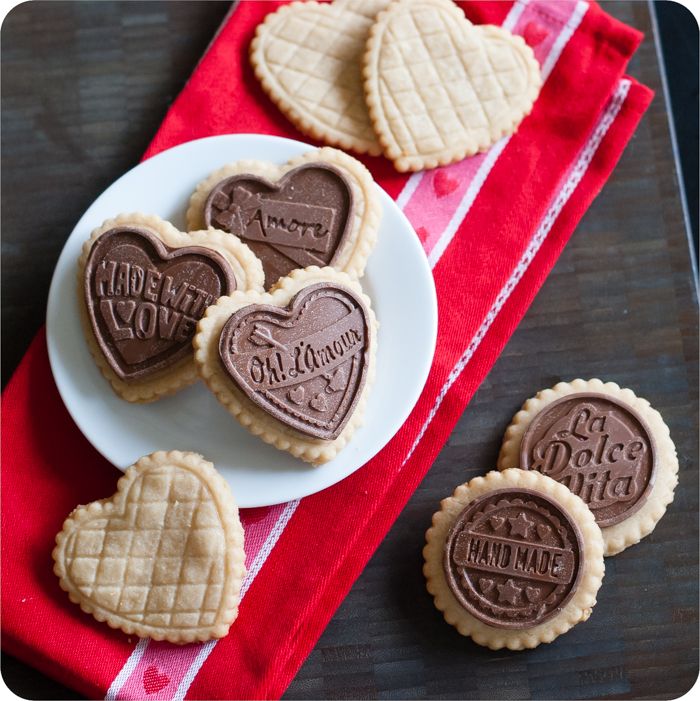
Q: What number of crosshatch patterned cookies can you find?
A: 3